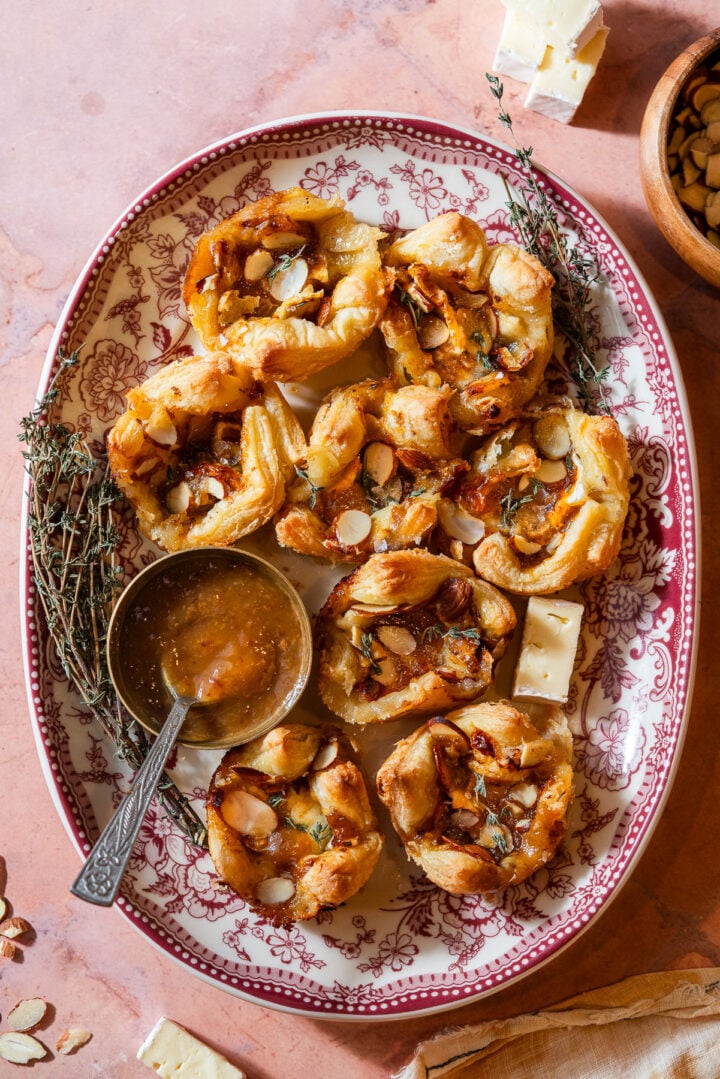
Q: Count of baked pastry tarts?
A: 8